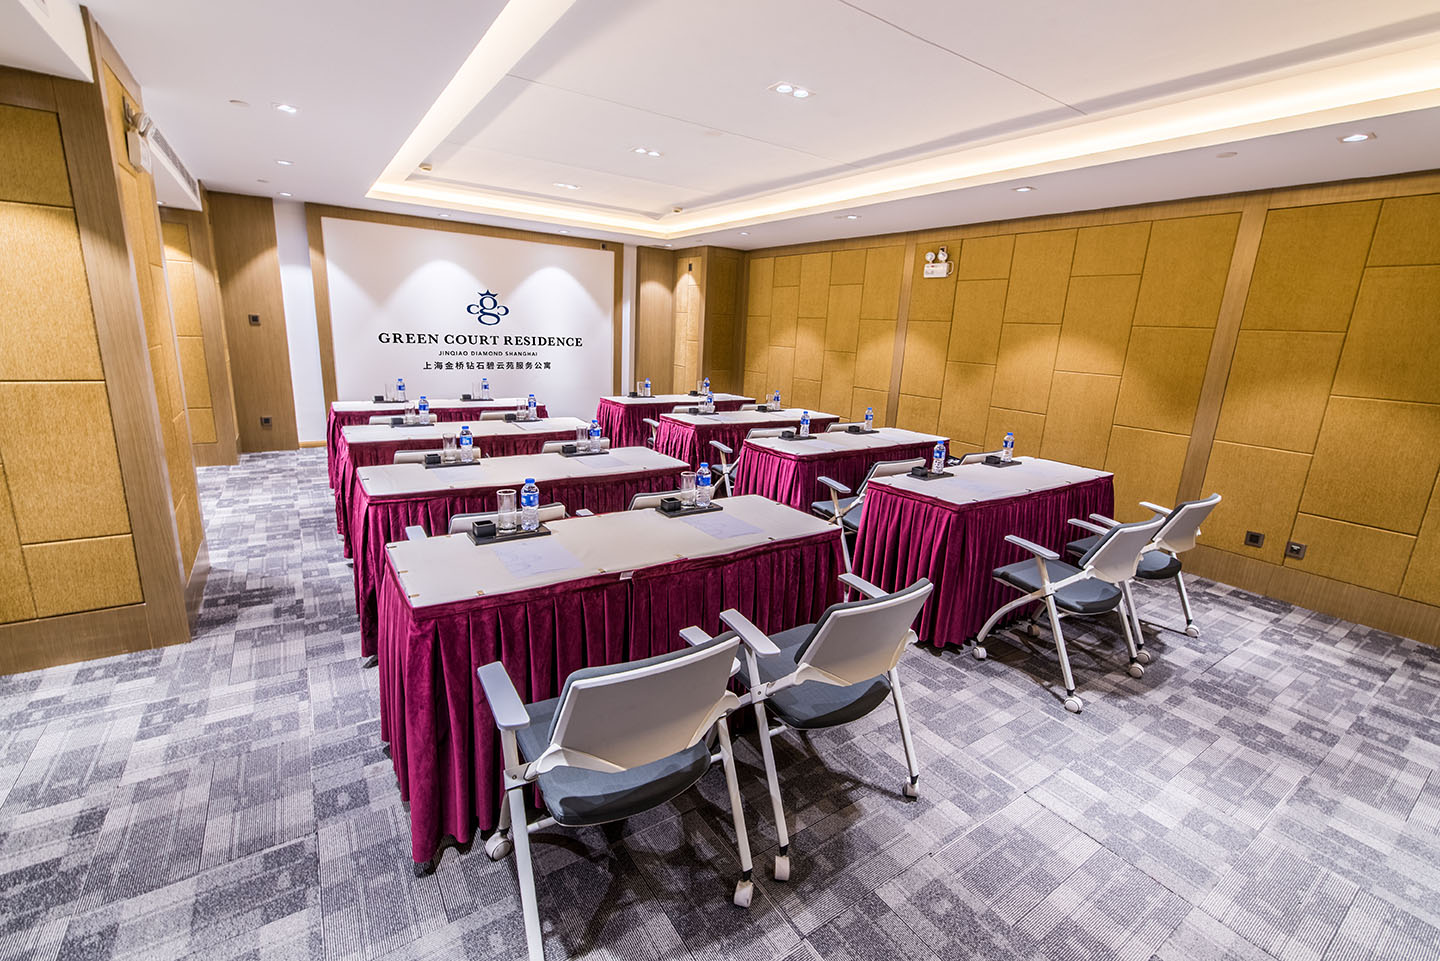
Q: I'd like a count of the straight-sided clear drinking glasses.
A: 12